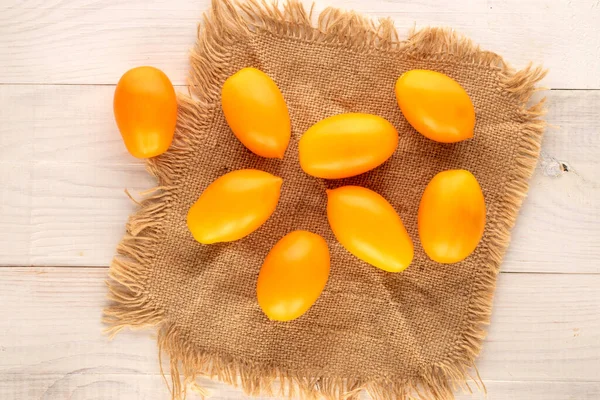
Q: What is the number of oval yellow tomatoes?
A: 8